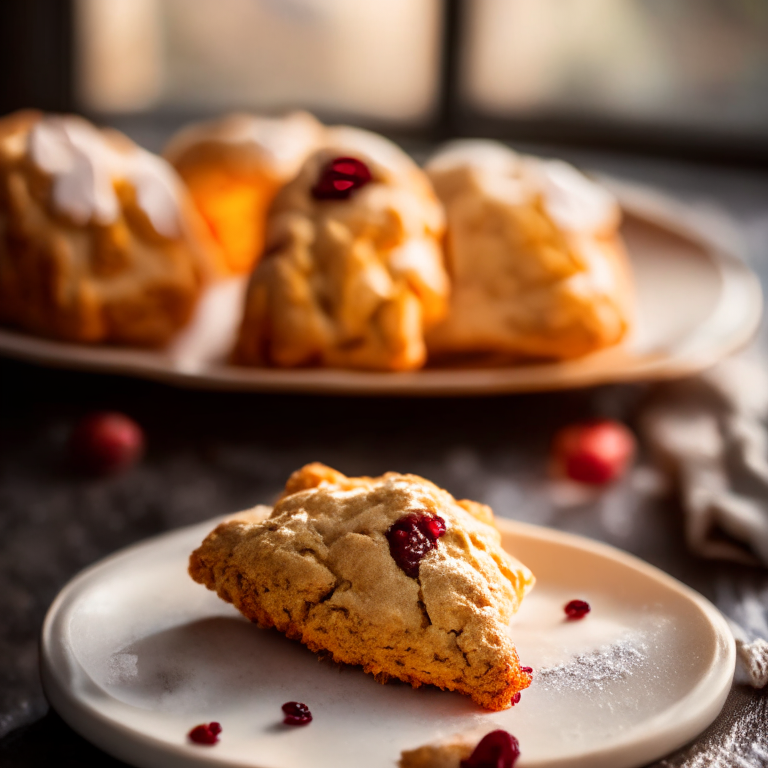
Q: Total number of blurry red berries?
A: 2